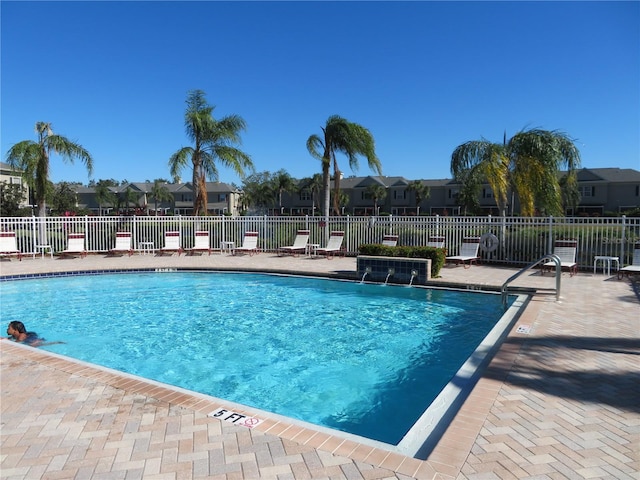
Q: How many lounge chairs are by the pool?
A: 13